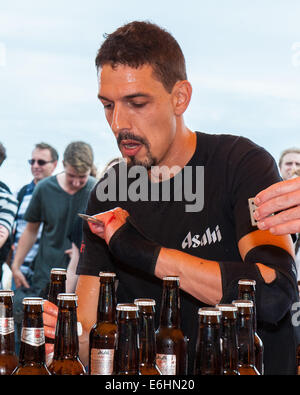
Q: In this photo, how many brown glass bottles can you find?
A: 12